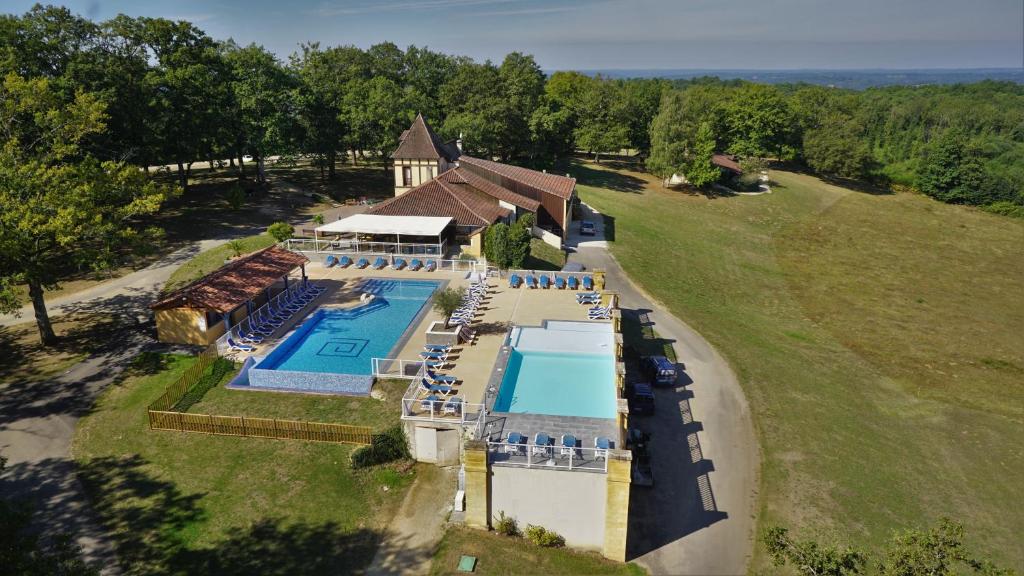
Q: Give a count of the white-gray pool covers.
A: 1